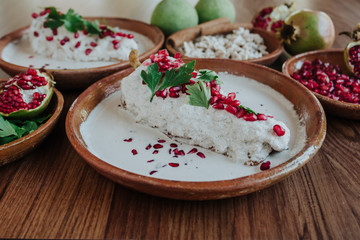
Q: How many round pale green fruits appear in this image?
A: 2